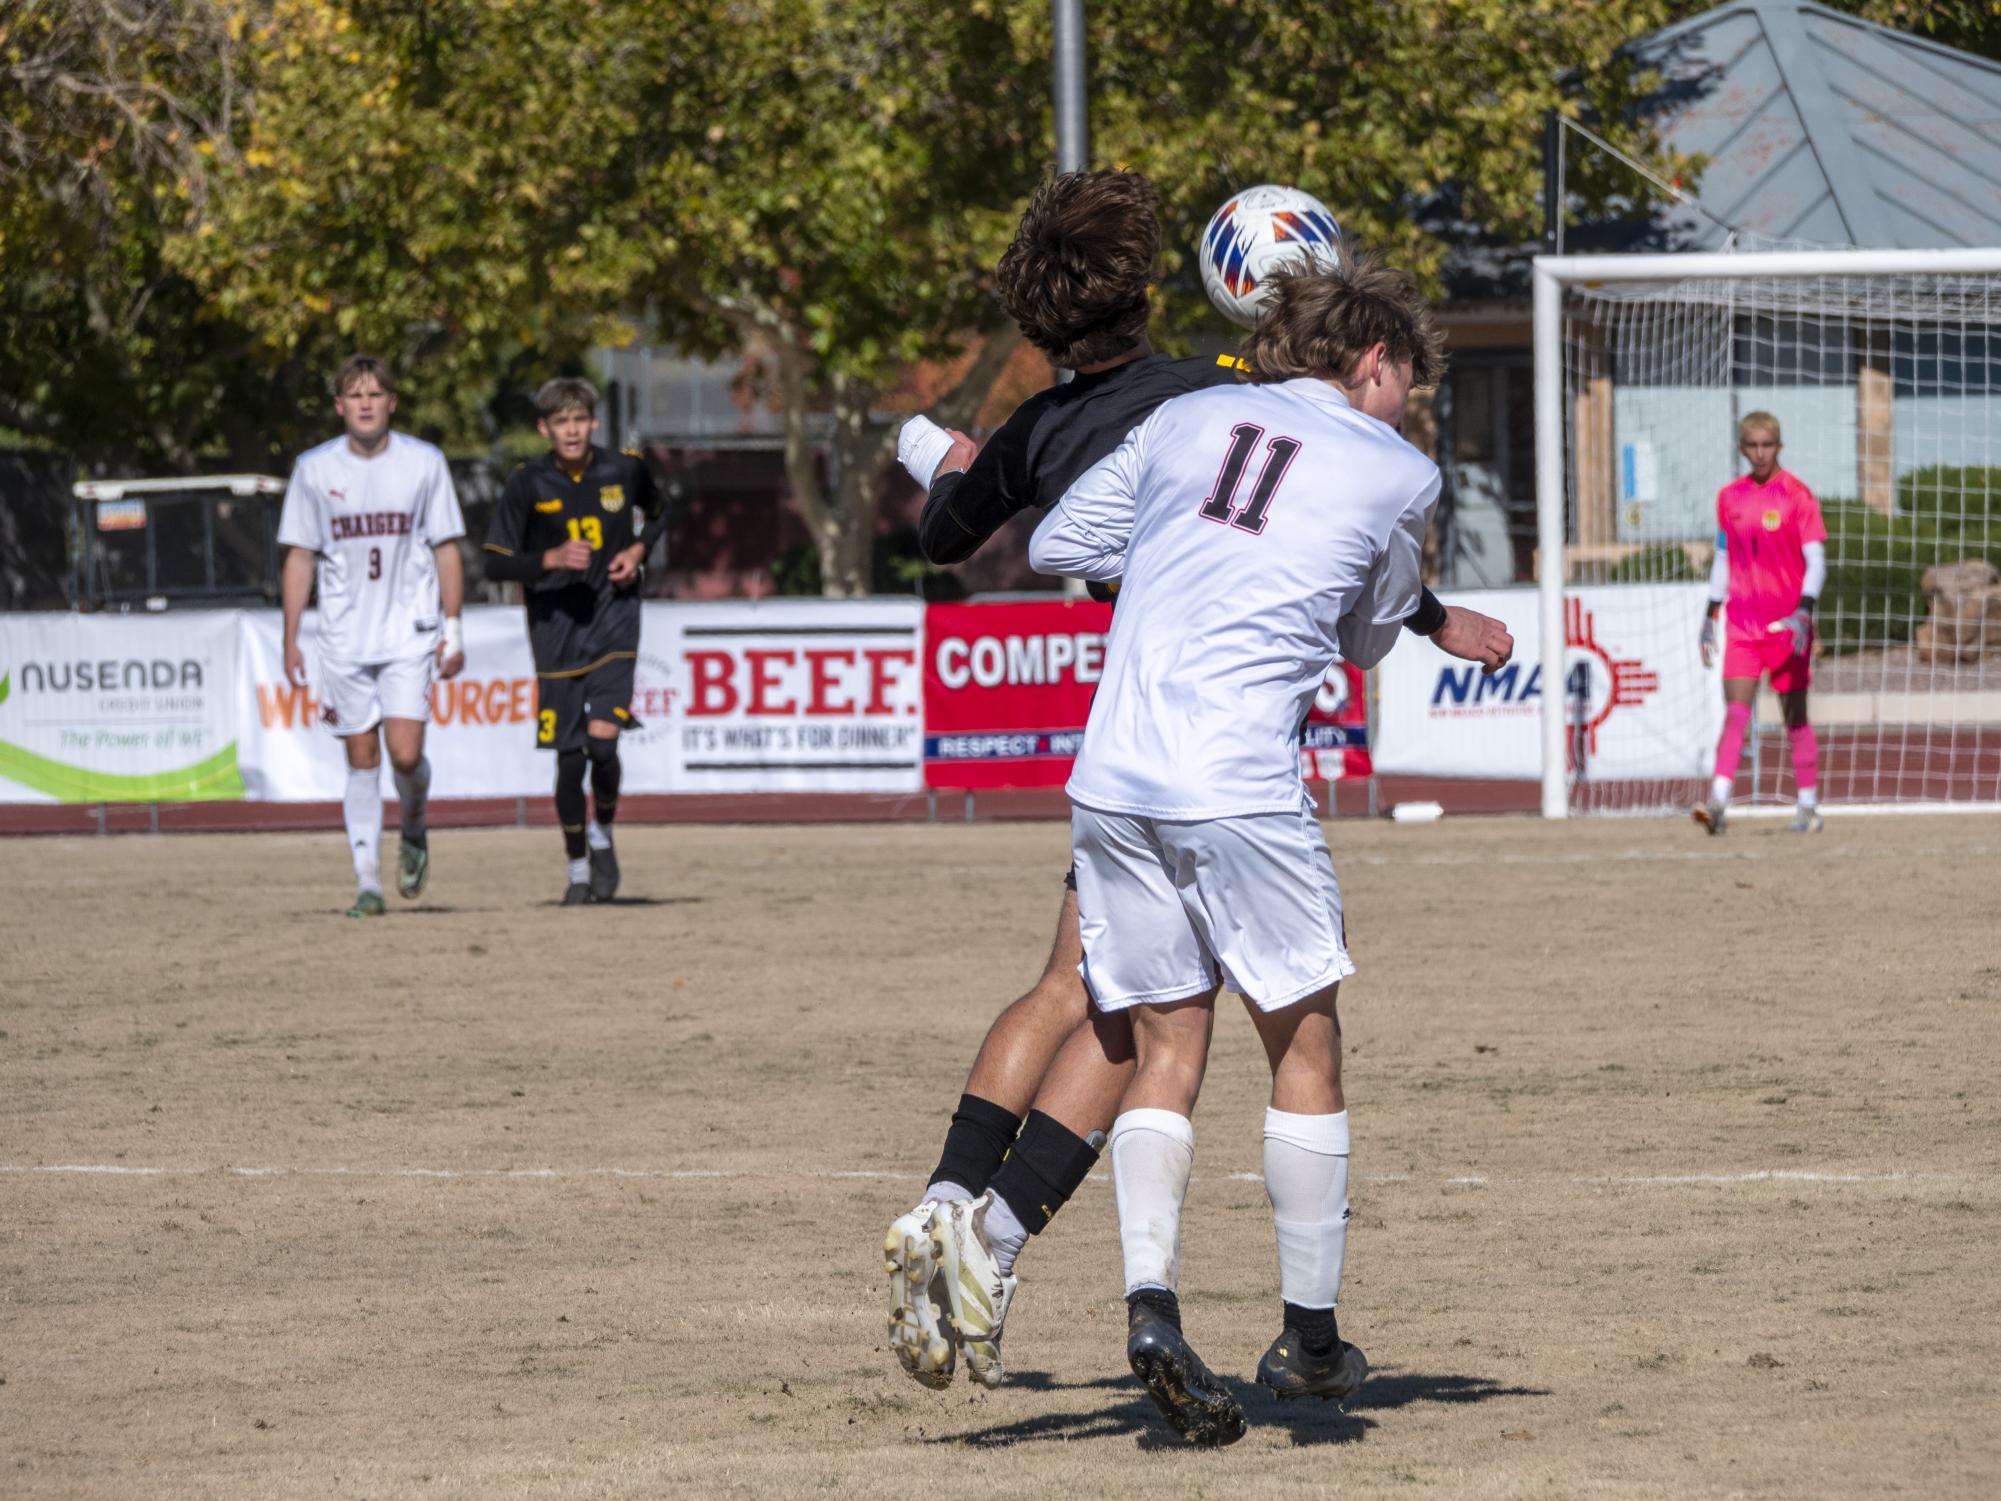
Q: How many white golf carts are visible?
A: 1